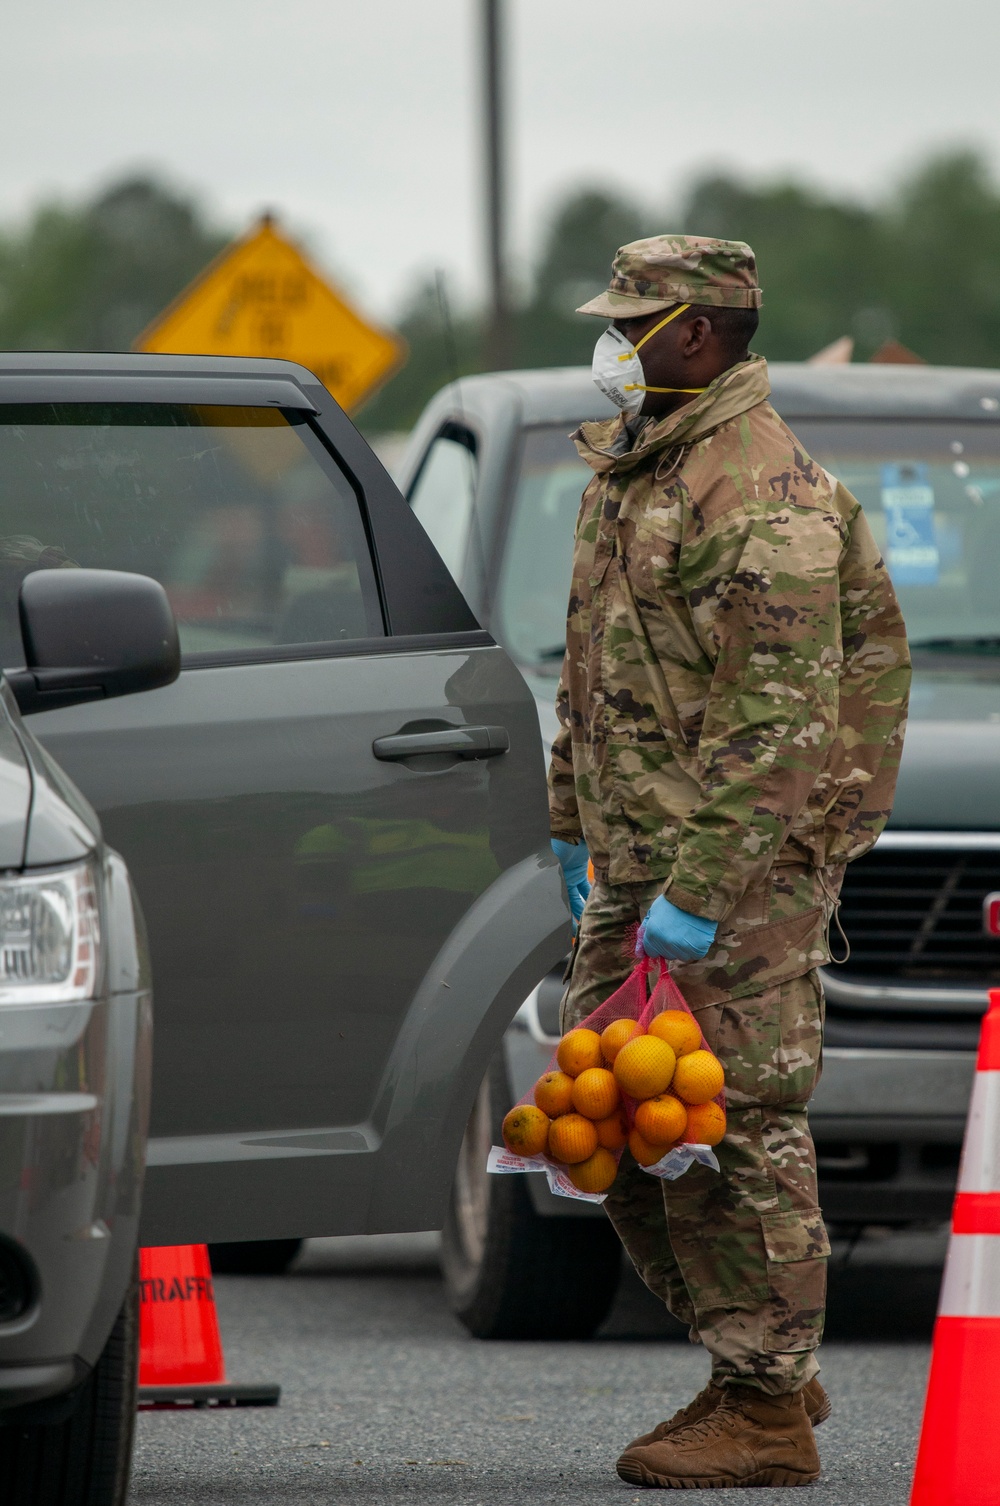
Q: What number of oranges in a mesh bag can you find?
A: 14